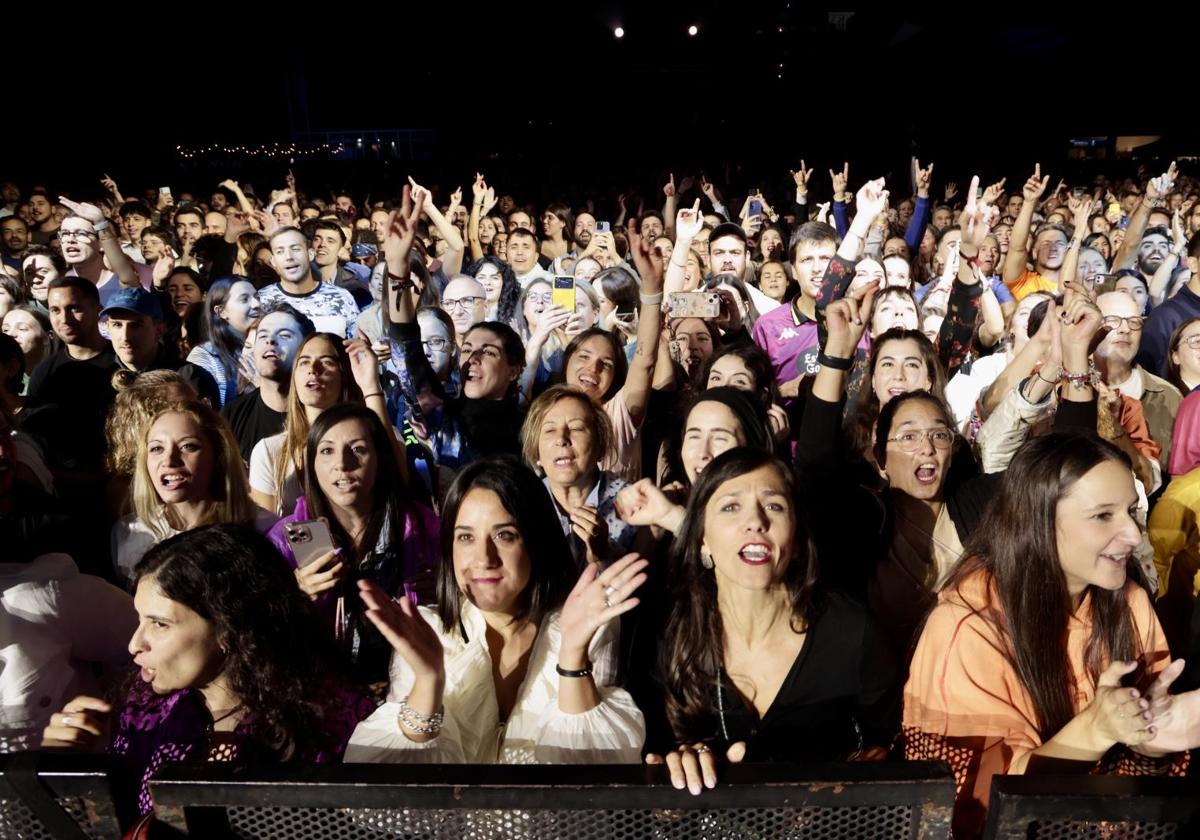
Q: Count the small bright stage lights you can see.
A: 2